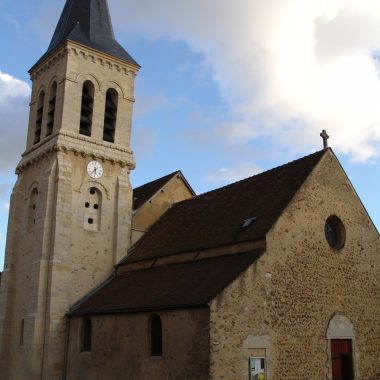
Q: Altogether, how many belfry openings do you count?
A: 4